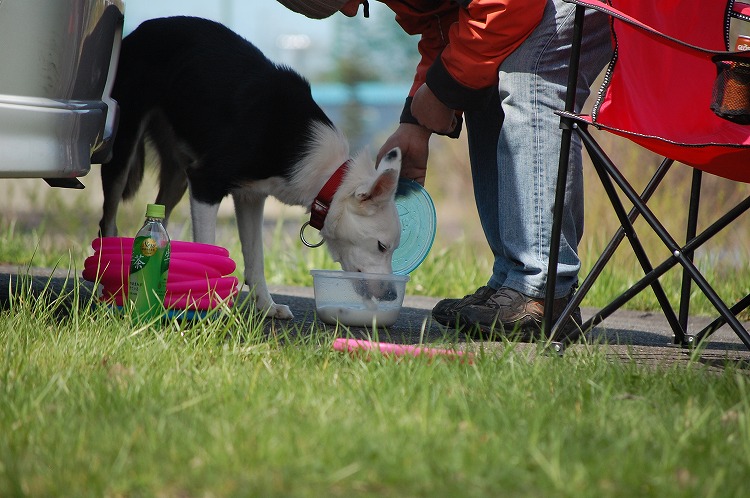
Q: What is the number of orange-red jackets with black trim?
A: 1